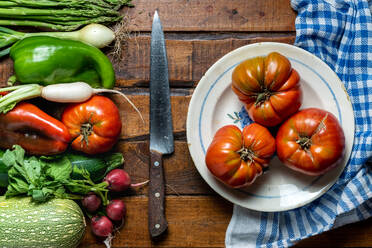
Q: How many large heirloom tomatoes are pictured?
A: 3